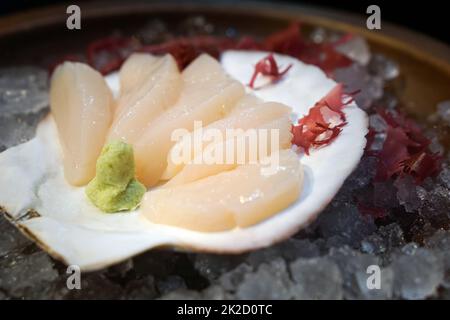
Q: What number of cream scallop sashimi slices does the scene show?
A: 6